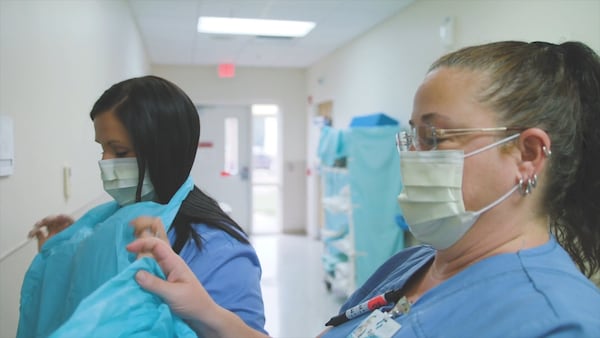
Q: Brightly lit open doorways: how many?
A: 1